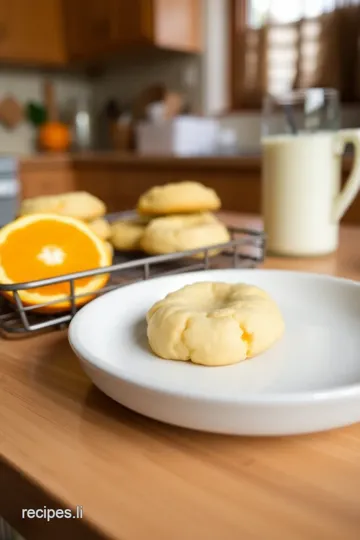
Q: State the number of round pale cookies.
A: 6